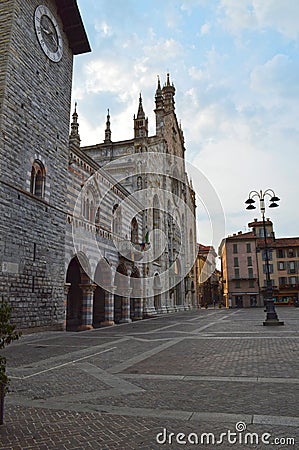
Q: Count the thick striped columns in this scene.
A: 4